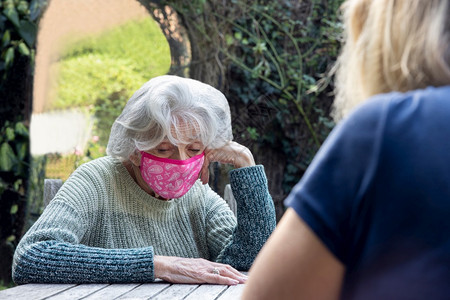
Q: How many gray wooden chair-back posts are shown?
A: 2